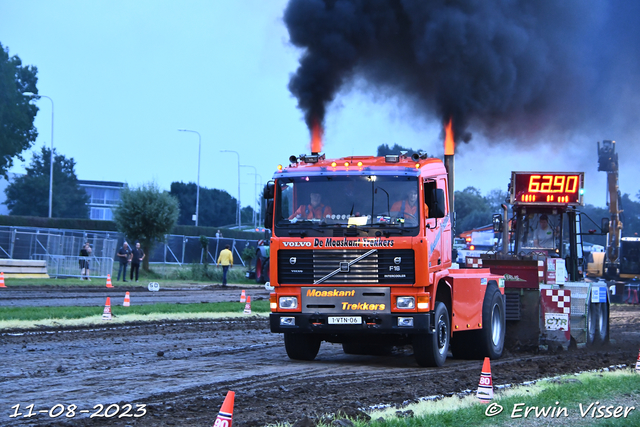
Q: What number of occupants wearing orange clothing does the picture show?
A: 2